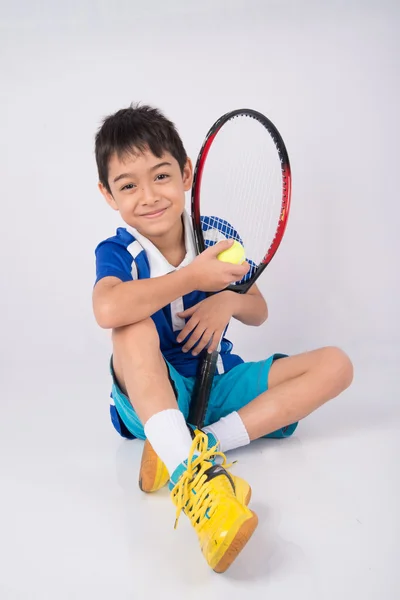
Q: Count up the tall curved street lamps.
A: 0